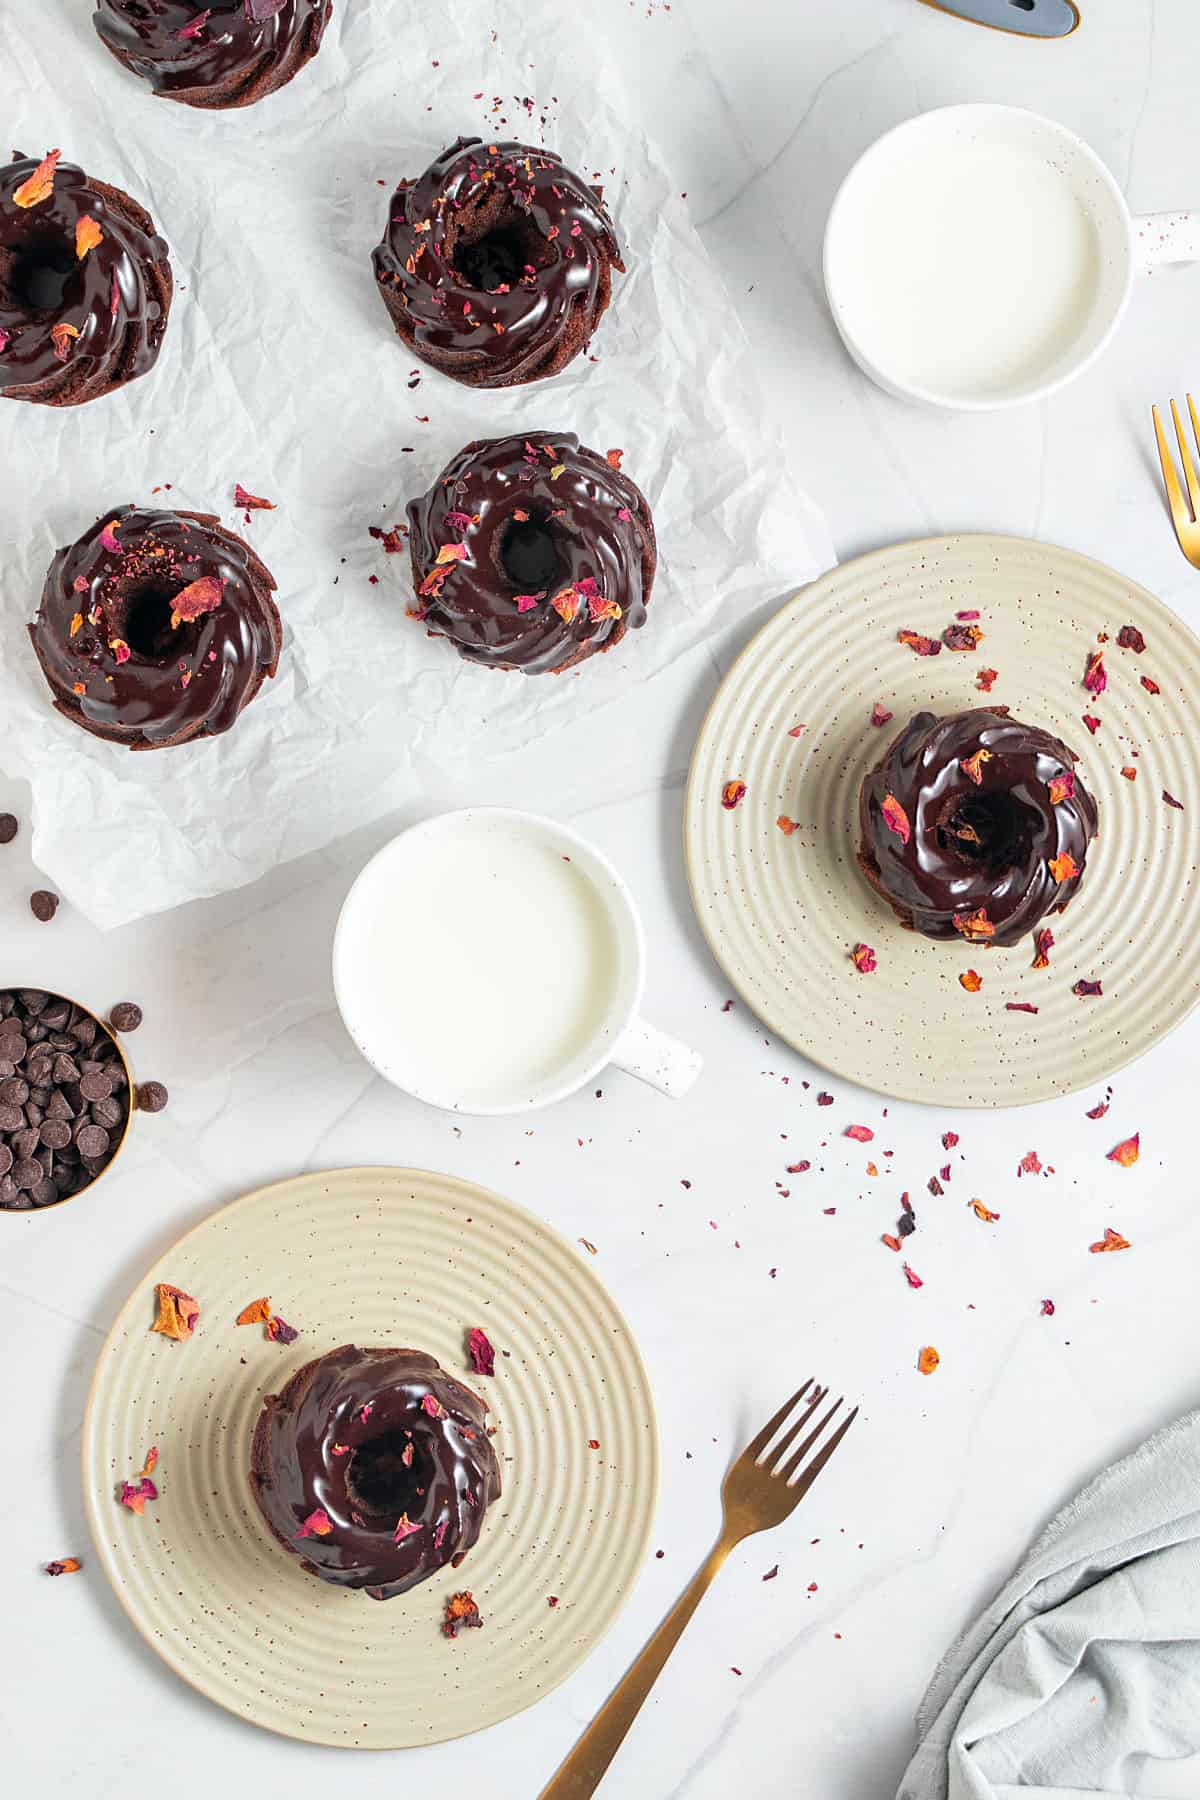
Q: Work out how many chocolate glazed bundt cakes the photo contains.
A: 7